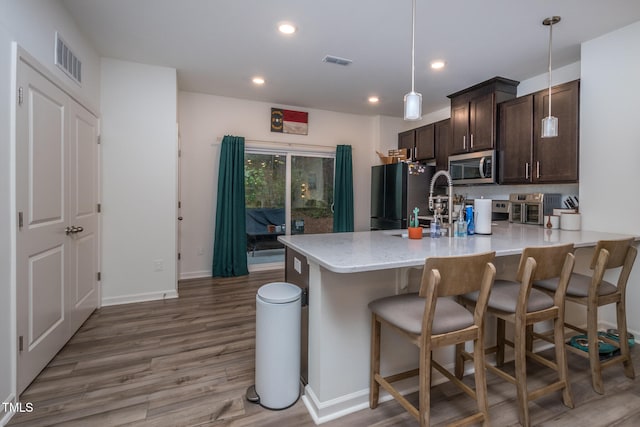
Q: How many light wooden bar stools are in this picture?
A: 3